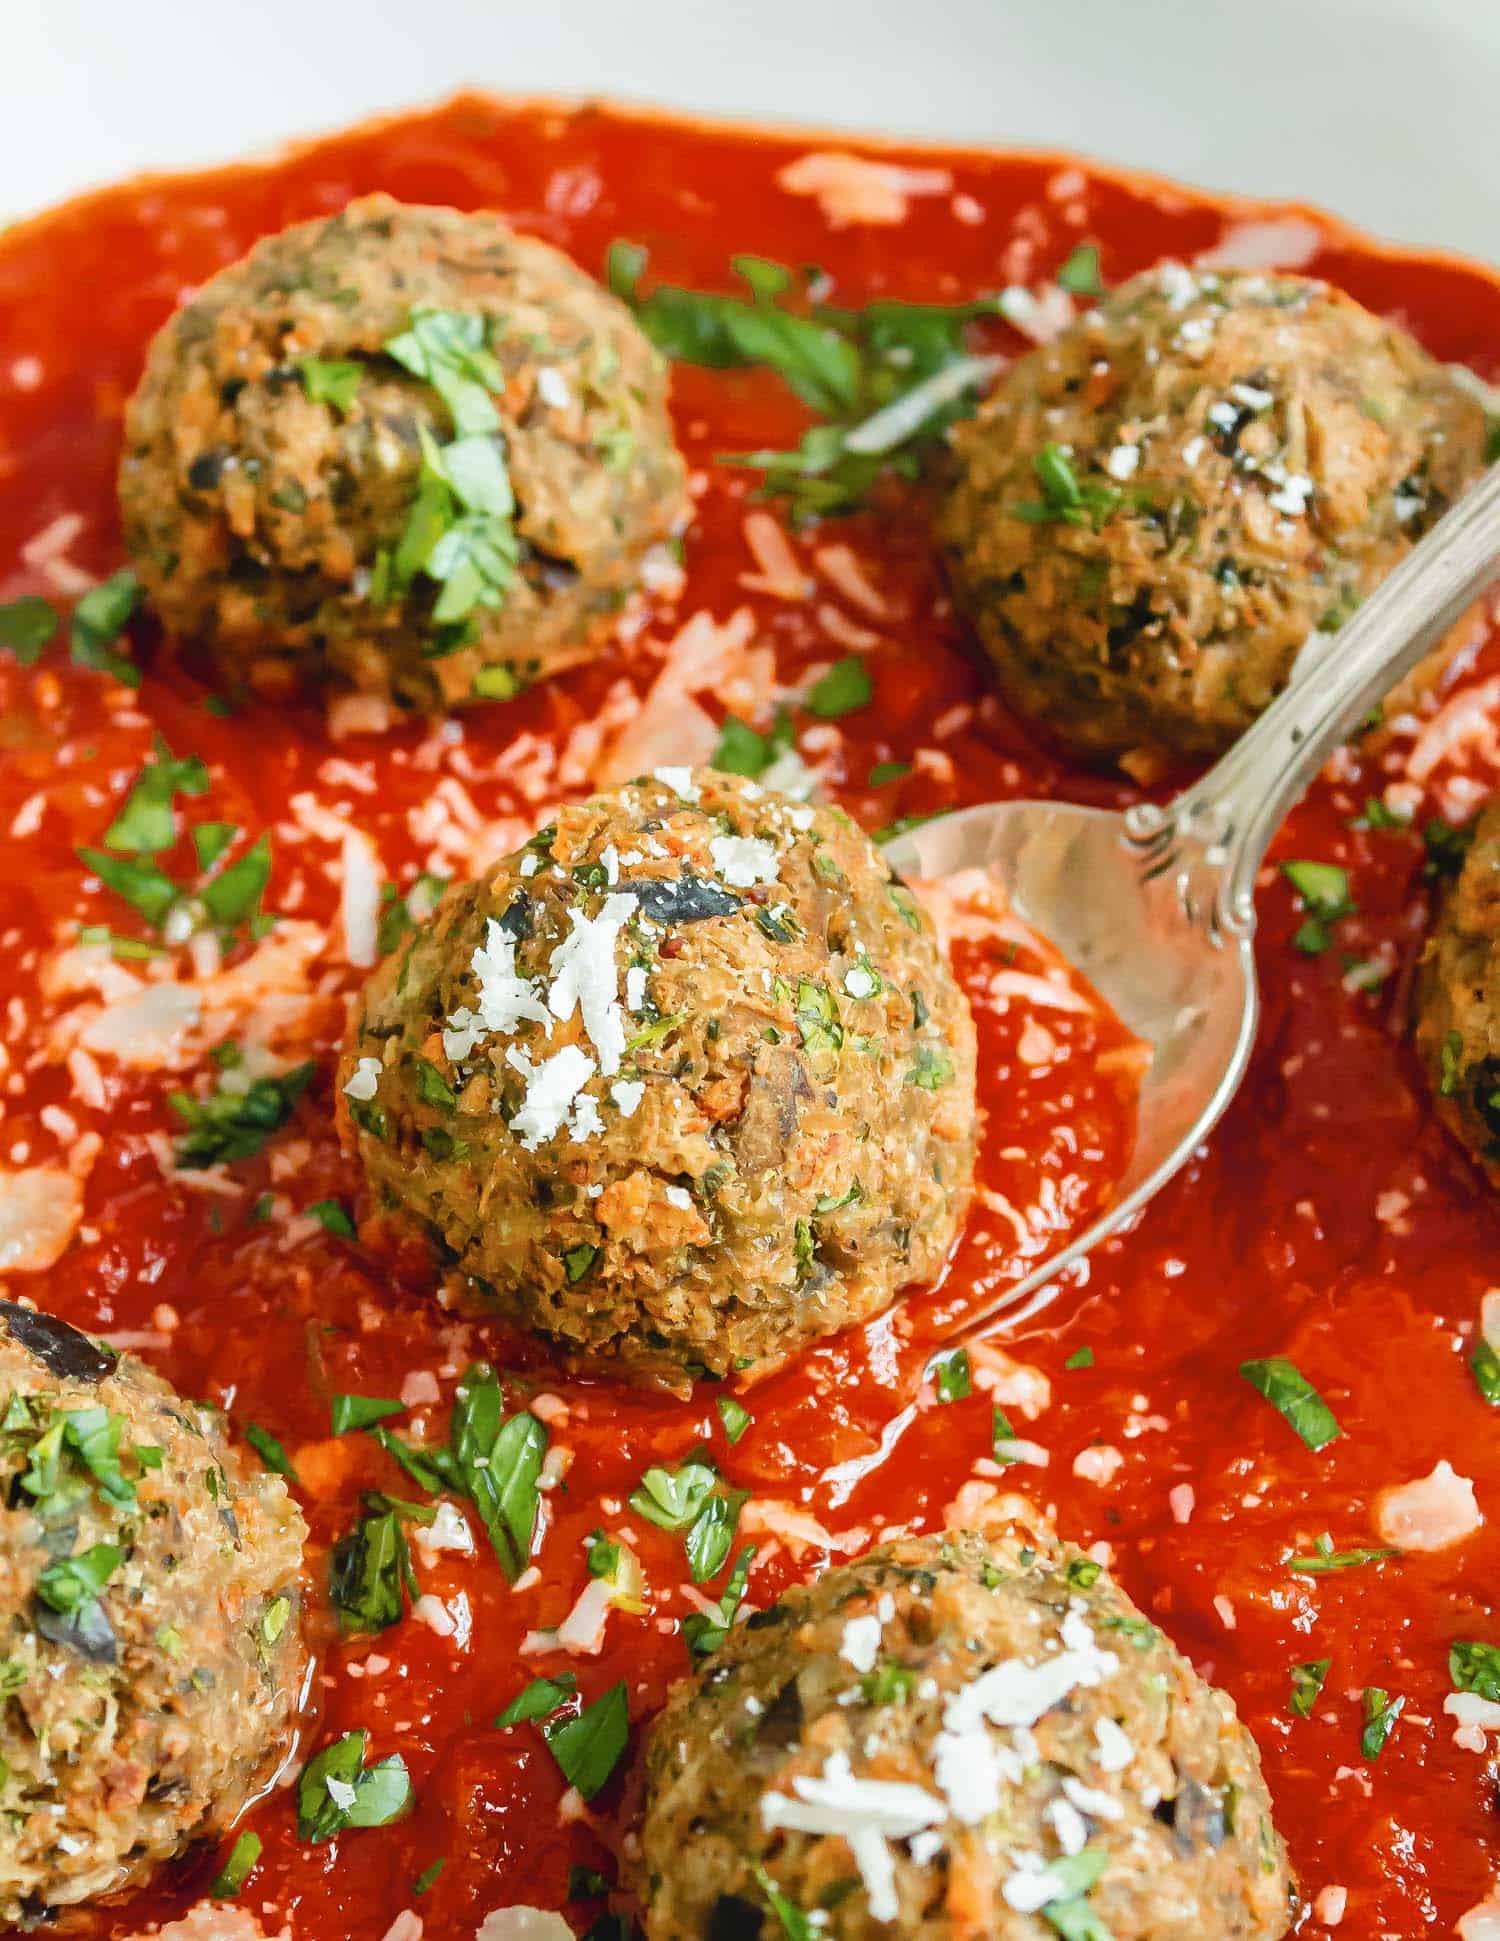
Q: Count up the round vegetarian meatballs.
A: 6